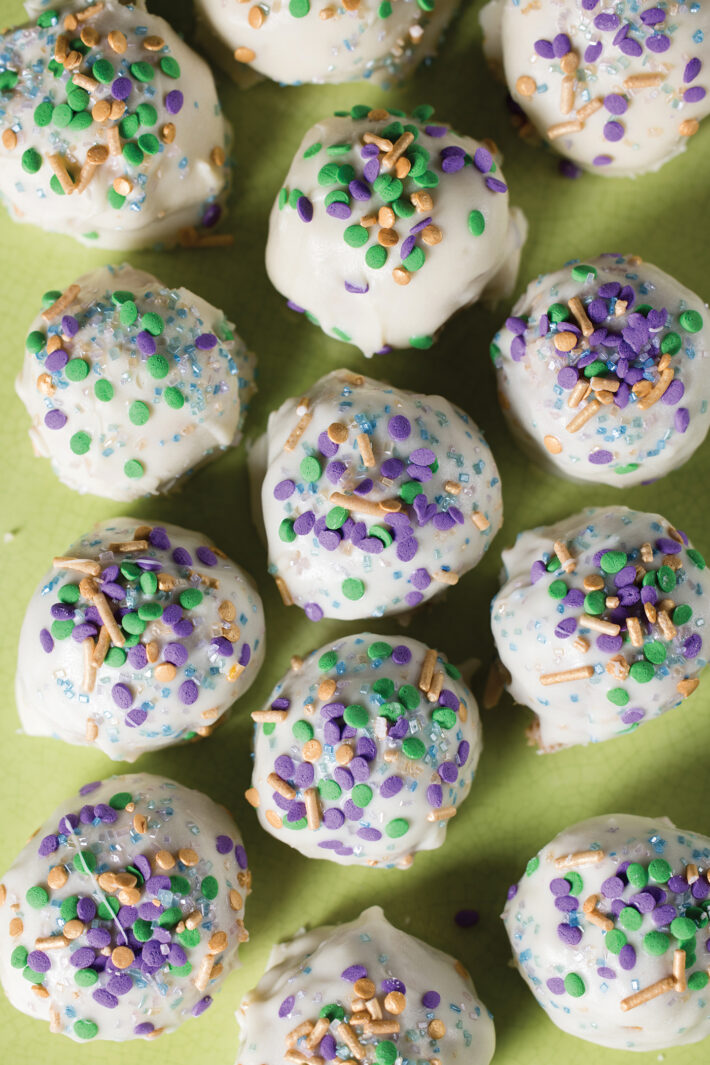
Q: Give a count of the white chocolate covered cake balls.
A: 13